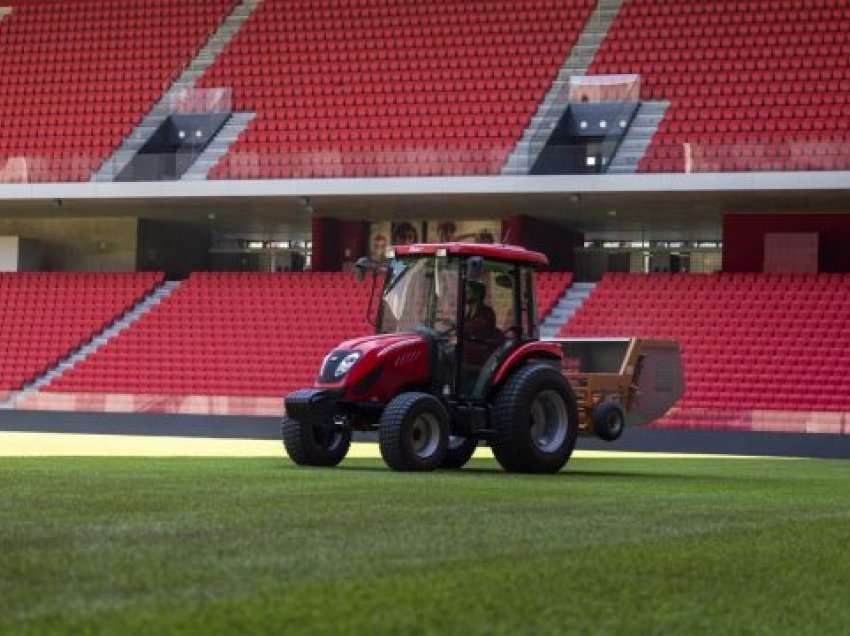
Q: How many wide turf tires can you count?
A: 4